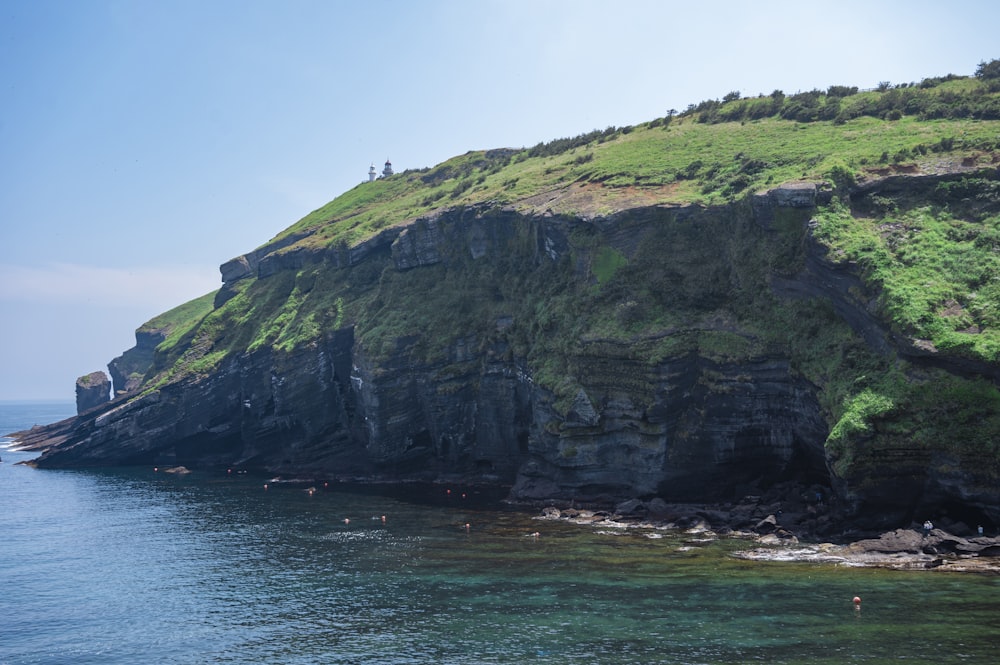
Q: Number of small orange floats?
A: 12